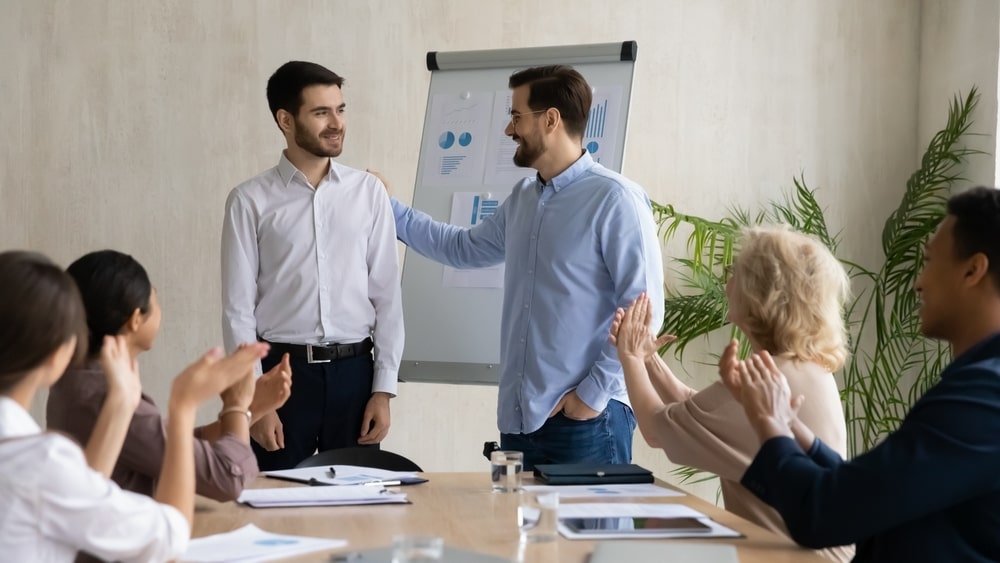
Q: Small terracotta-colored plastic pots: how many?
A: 0